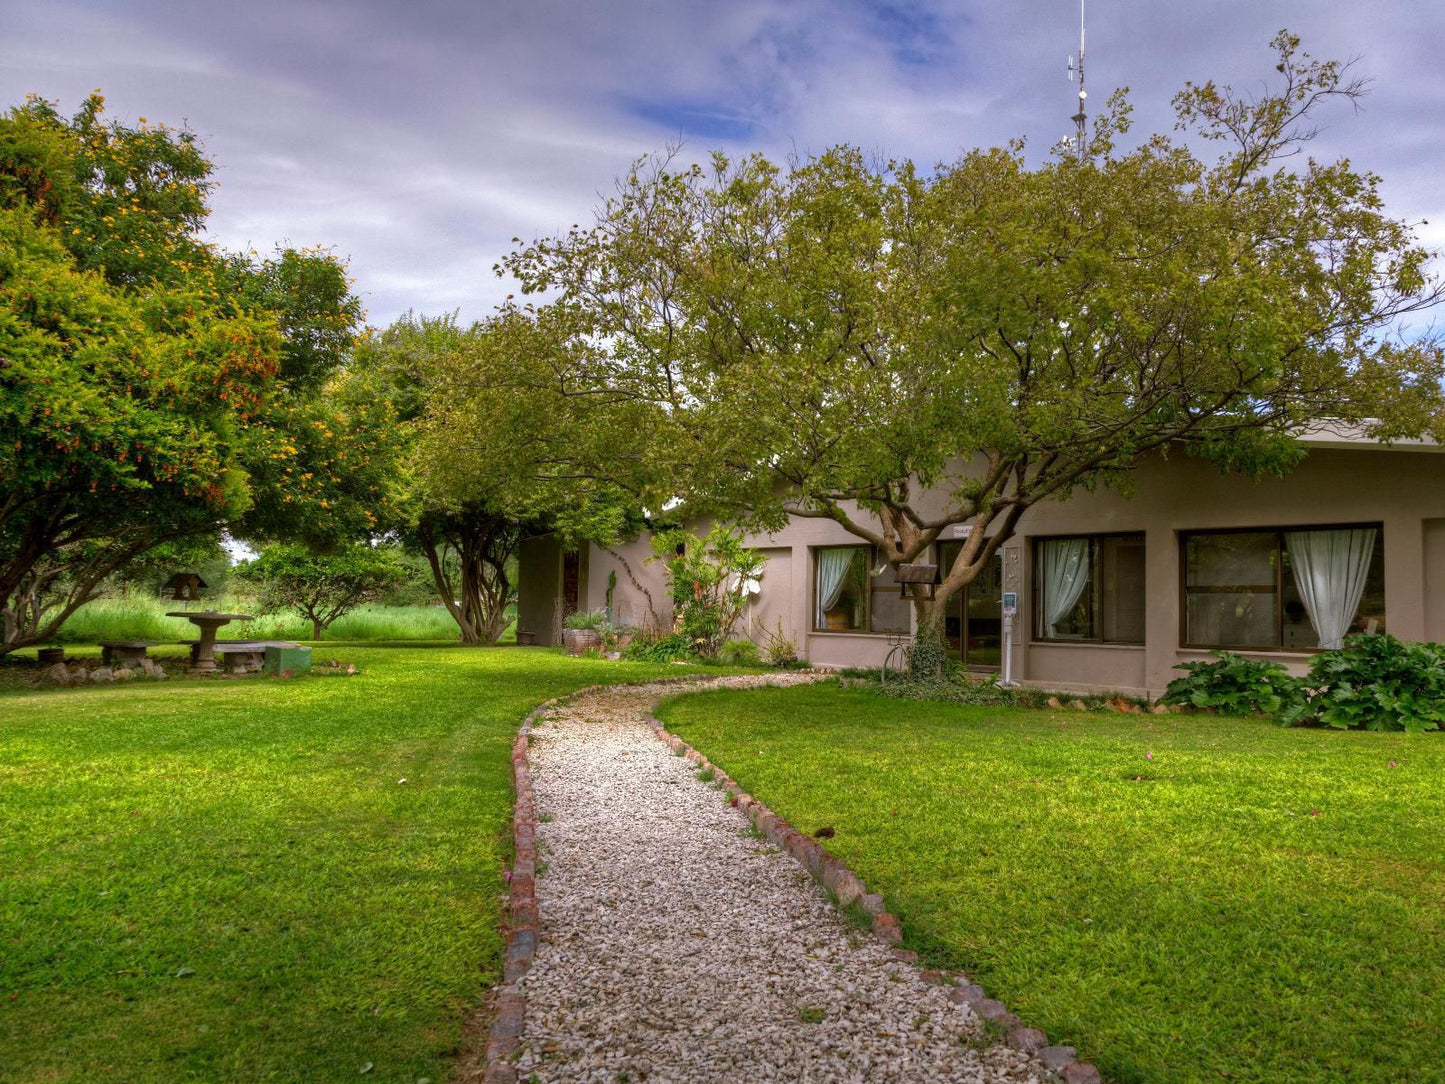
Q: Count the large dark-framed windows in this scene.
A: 3